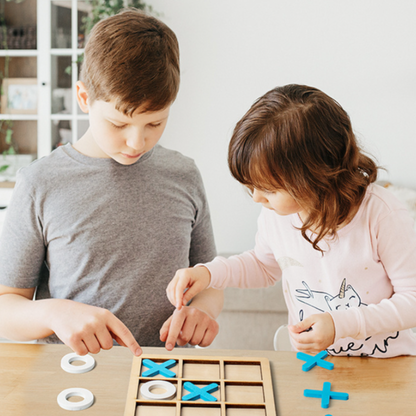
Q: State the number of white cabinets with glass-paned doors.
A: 1